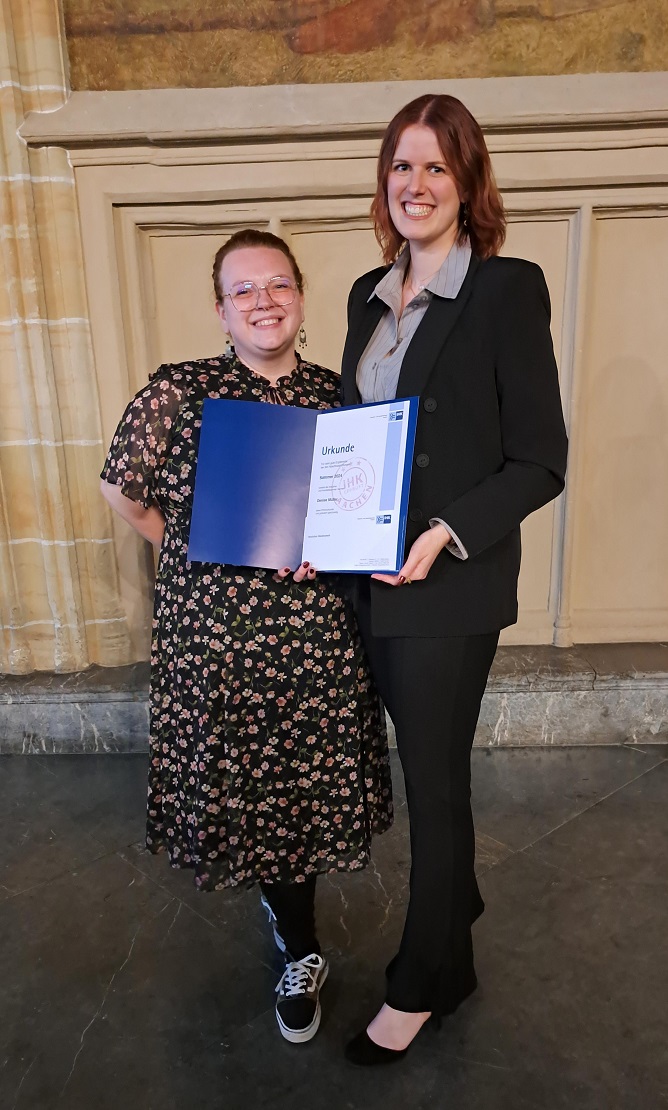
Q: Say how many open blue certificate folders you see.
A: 1